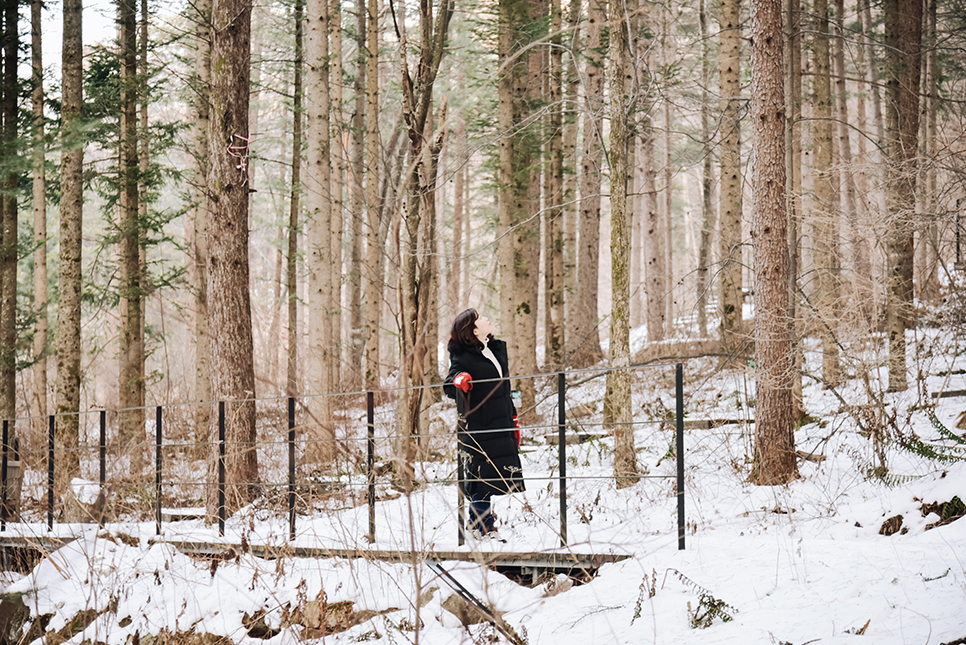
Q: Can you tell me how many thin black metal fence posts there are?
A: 10